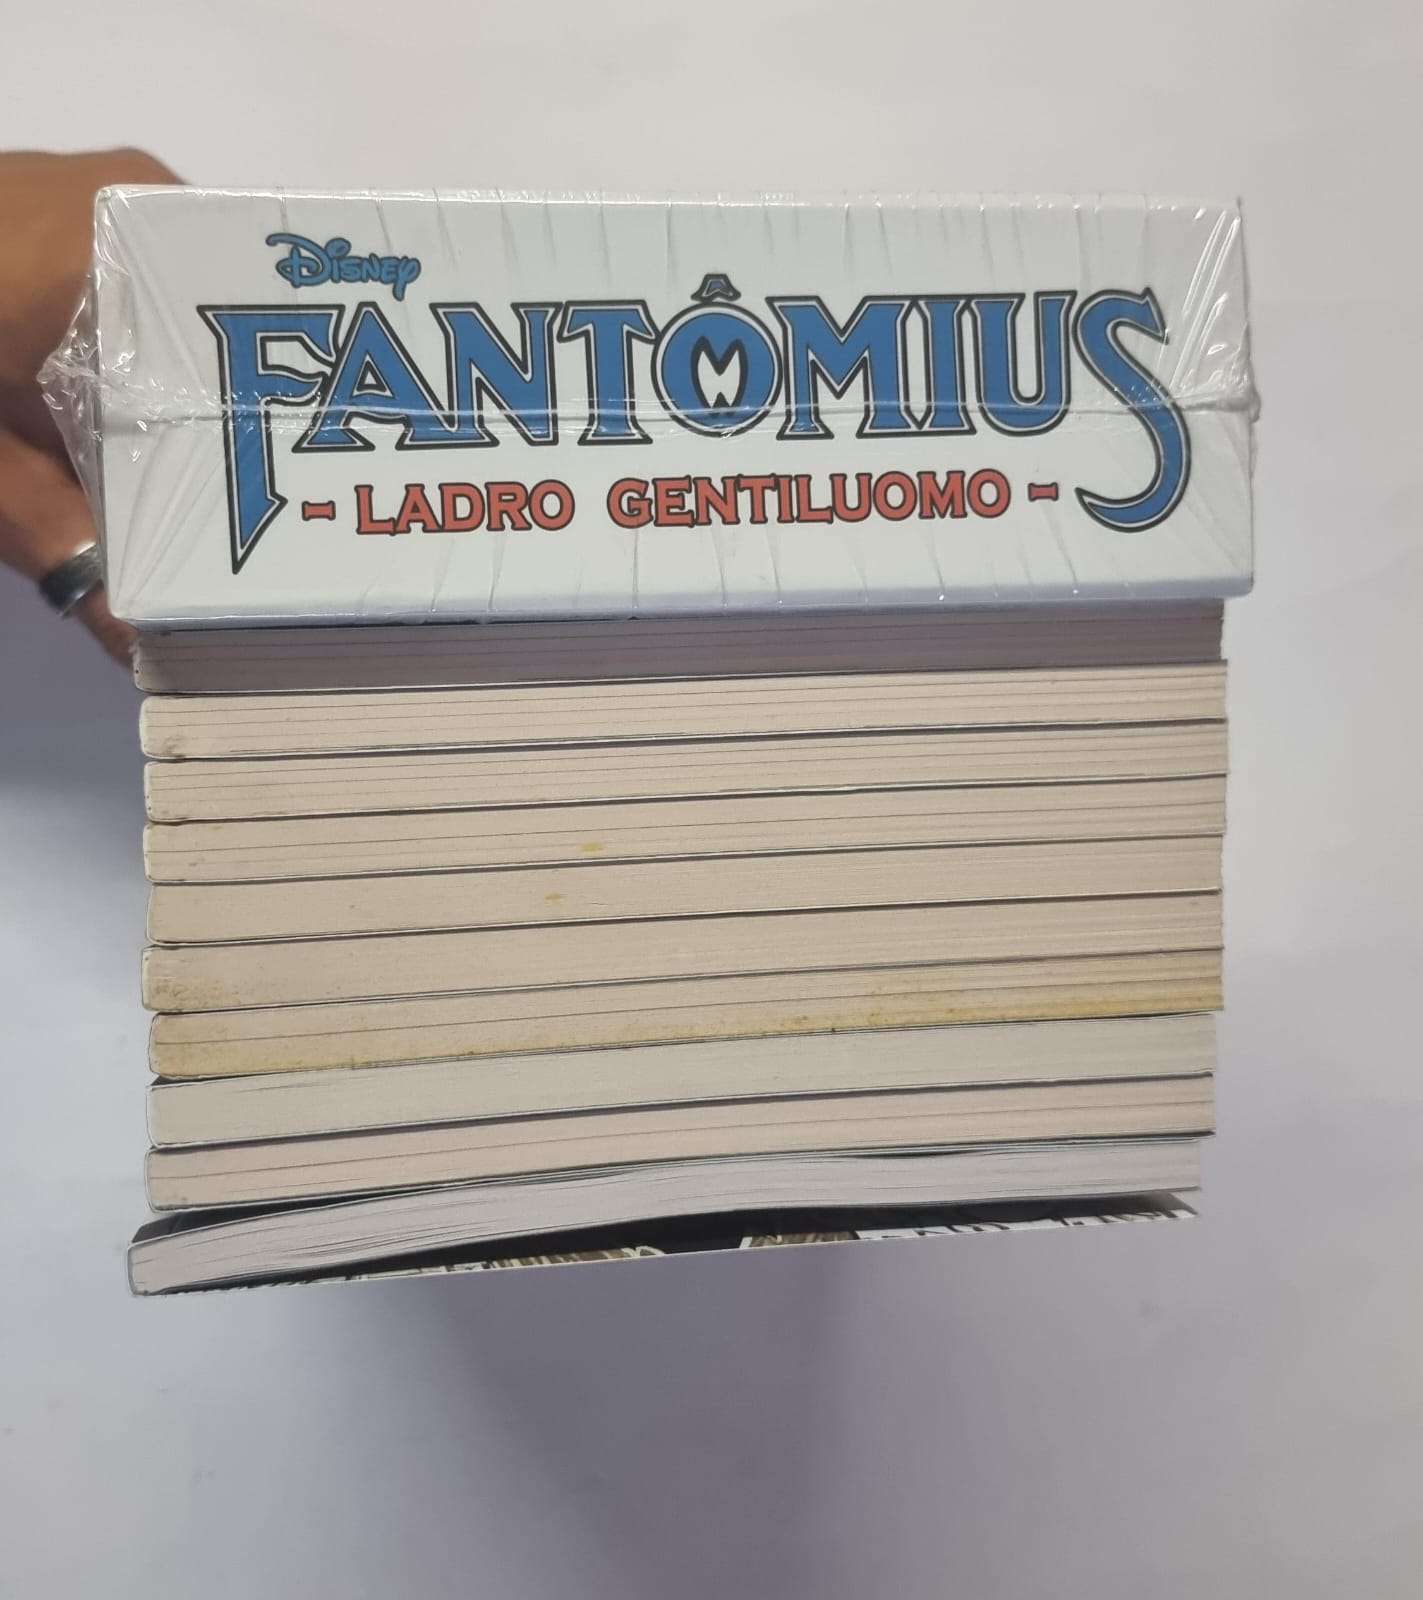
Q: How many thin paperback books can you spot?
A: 10